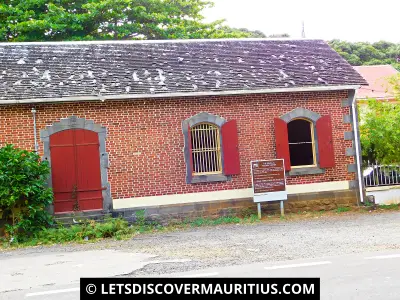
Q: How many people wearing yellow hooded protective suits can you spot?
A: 0